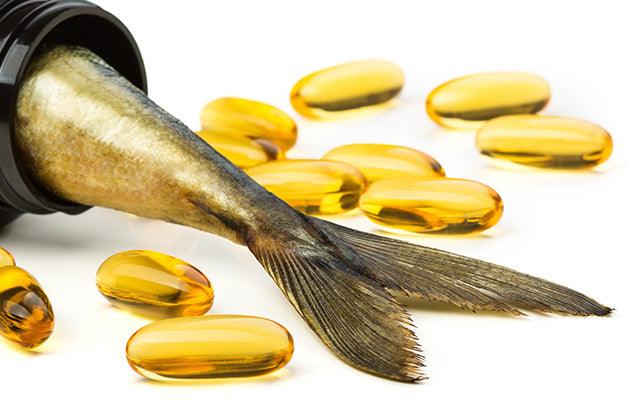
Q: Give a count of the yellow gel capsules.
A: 12